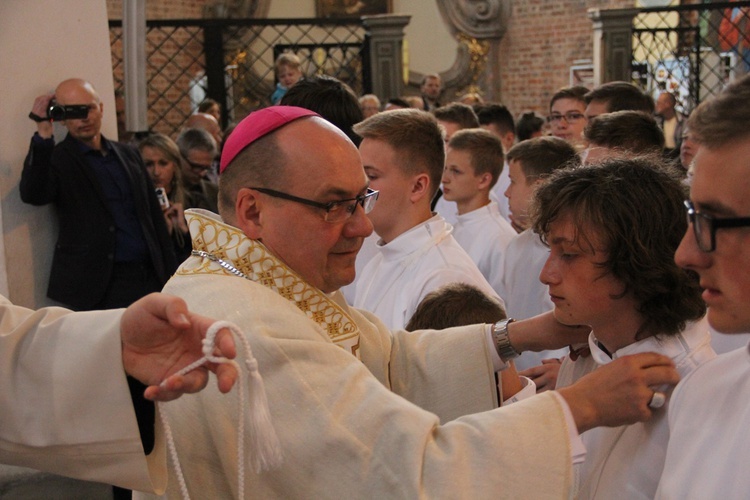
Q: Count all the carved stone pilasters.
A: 2